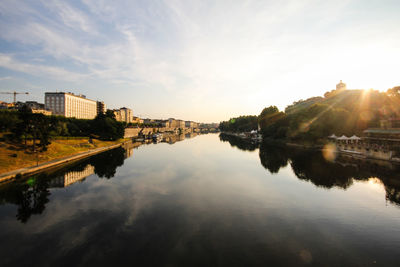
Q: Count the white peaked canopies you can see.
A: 3